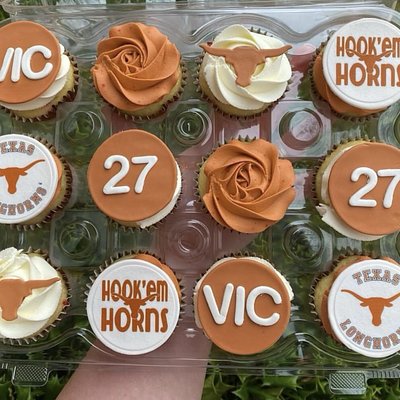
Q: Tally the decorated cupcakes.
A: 12